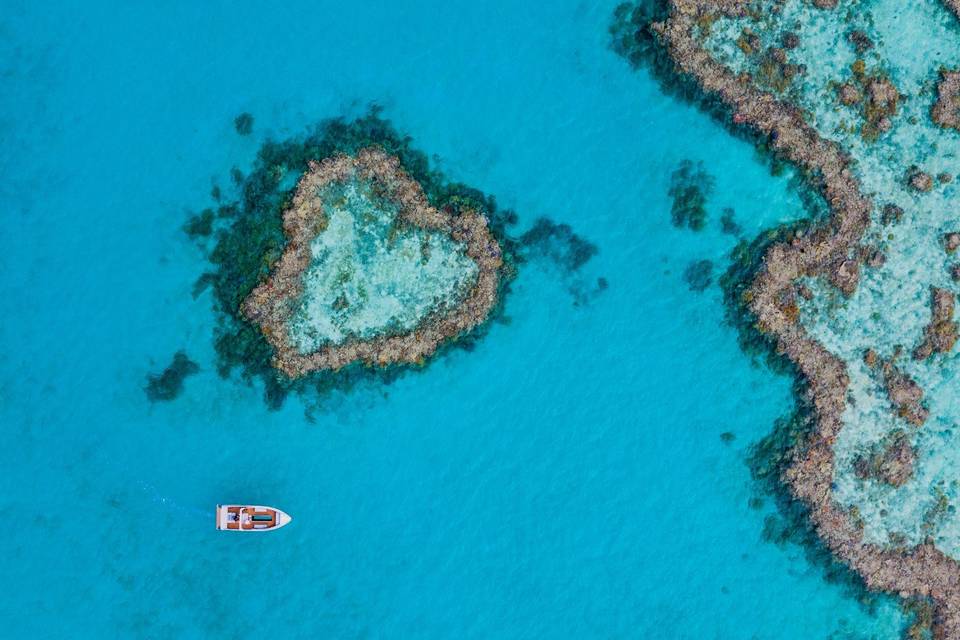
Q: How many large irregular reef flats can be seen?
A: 1